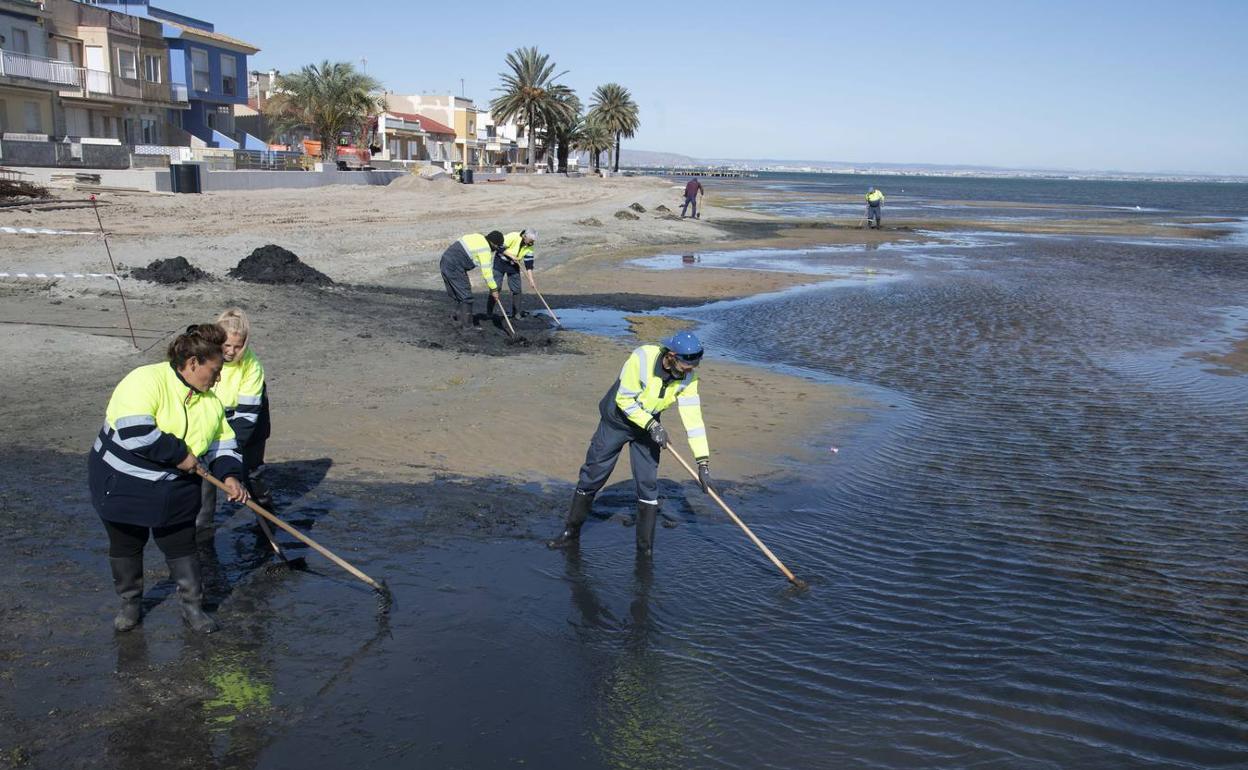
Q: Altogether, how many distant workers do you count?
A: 2